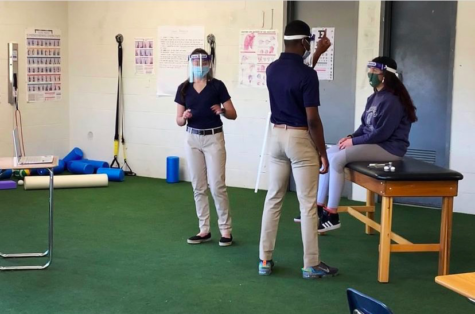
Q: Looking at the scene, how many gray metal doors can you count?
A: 2